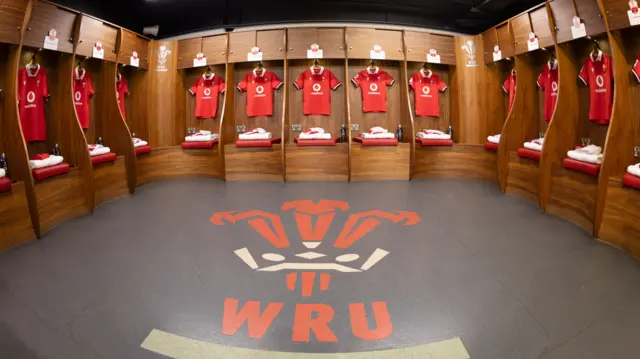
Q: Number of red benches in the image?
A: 13